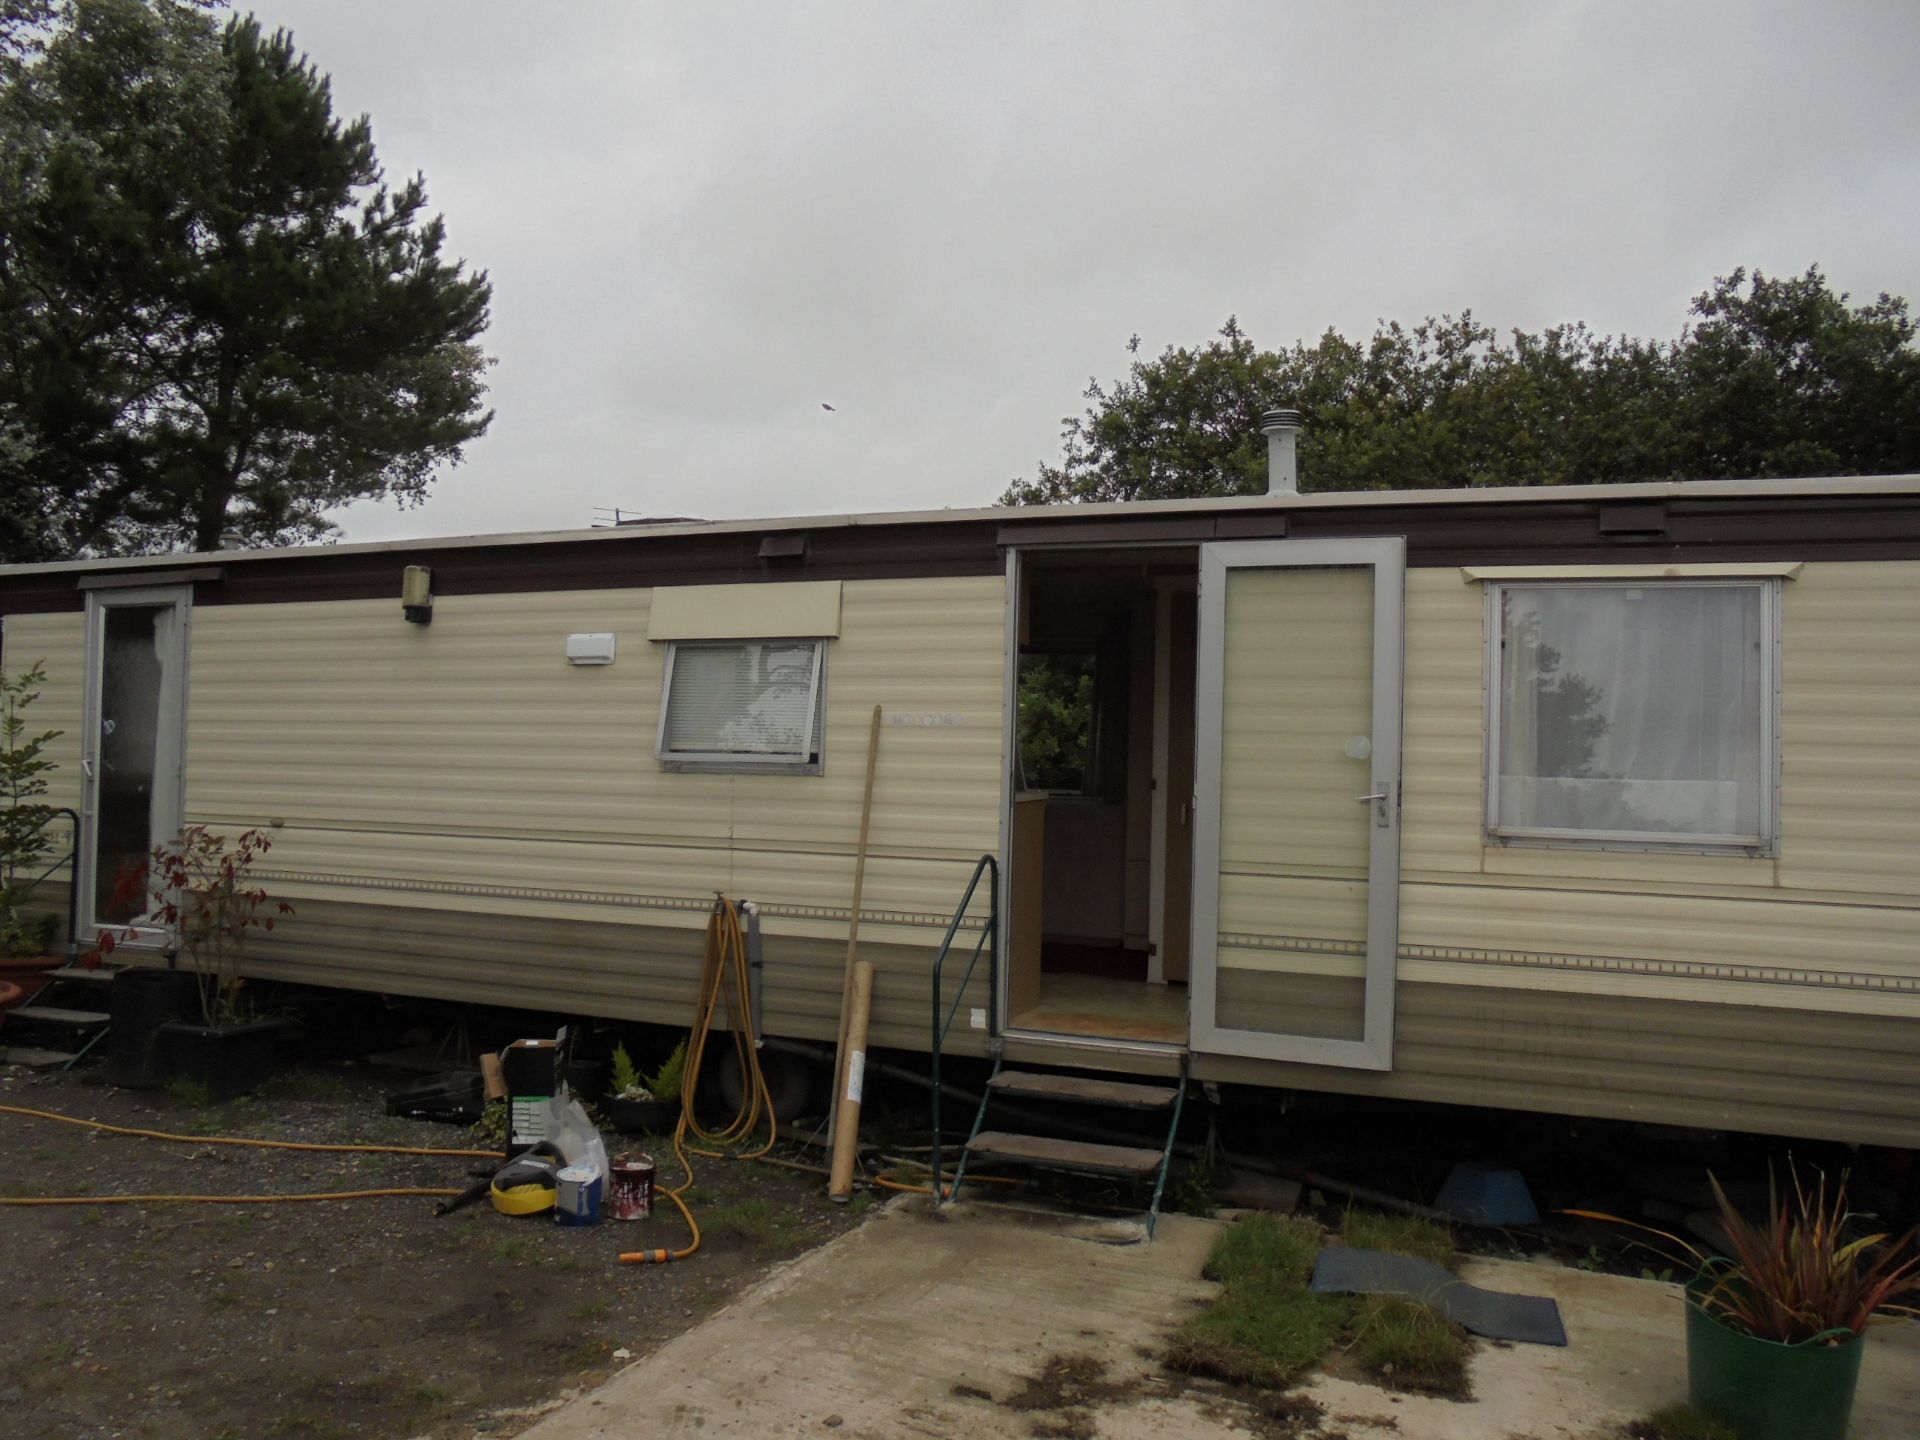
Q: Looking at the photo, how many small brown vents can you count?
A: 2